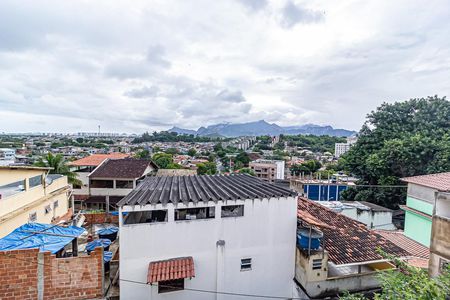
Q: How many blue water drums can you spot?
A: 1